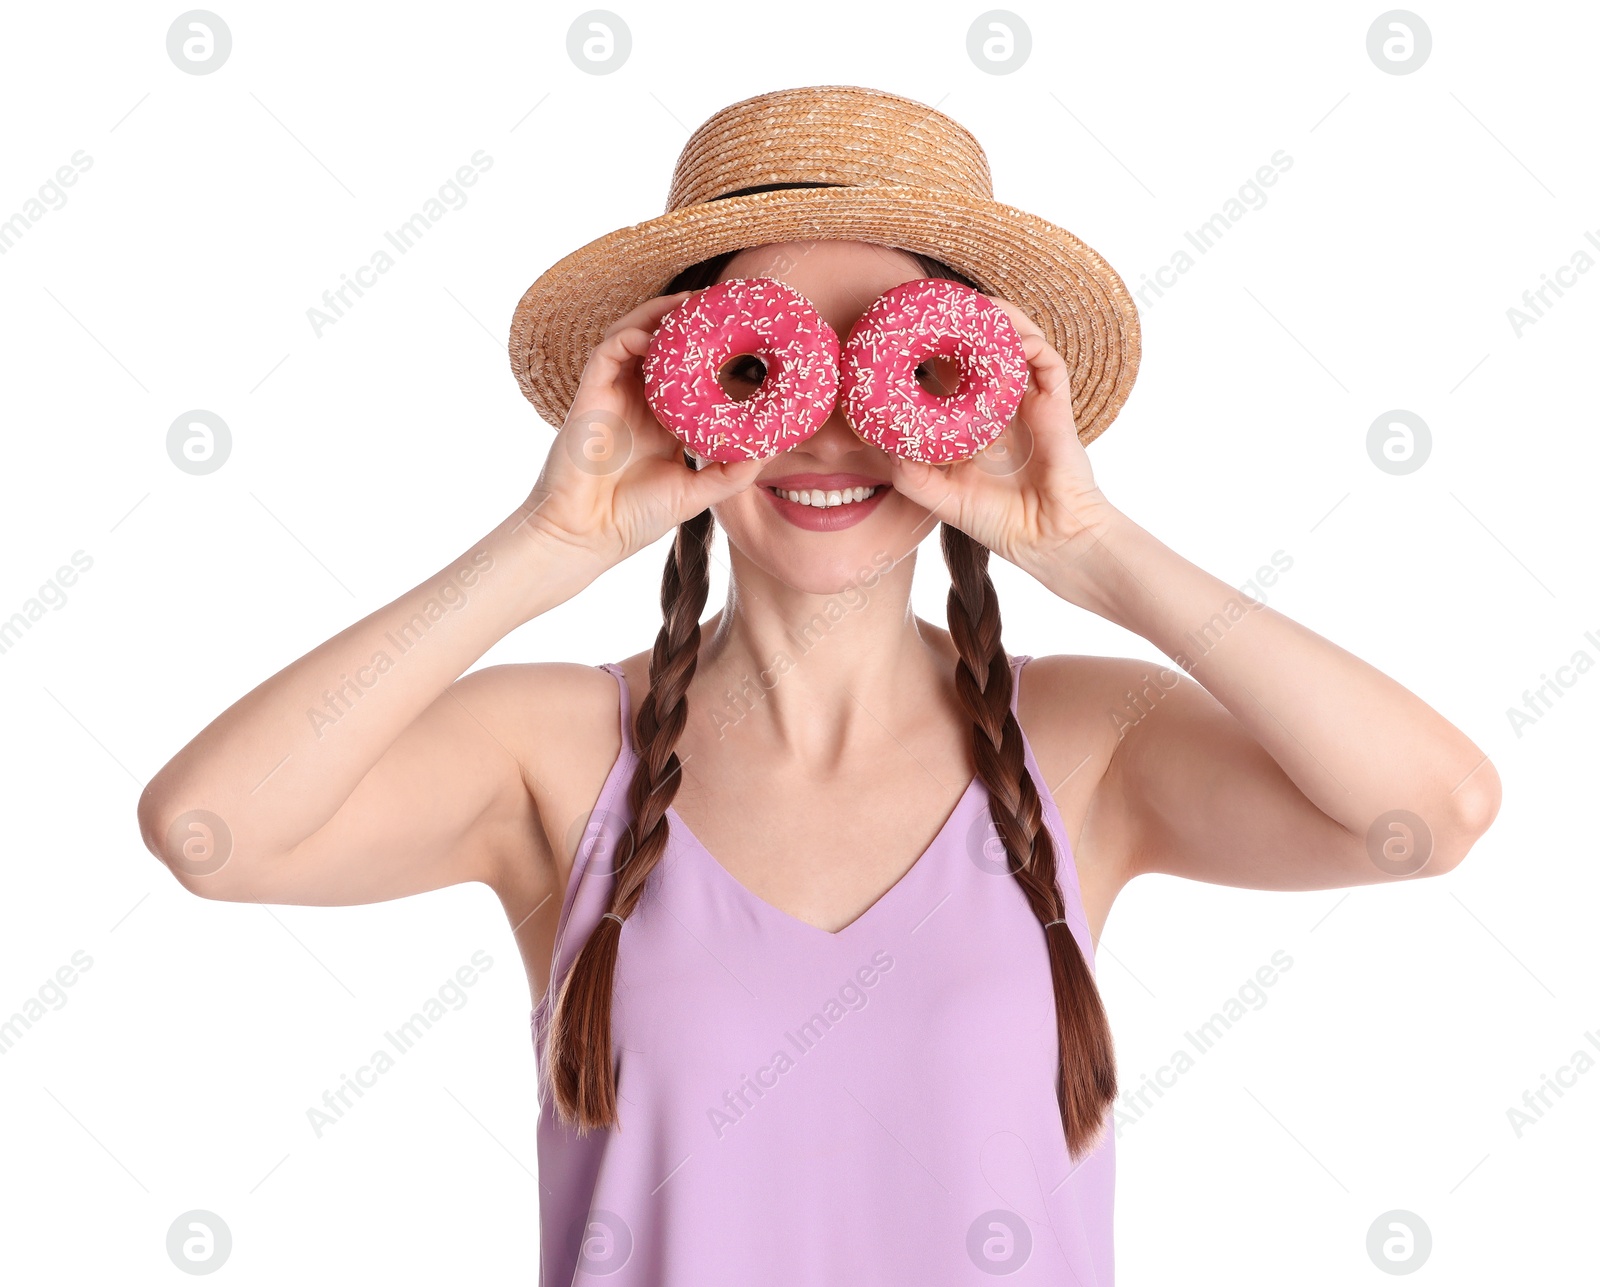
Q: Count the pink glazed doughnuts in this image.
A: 2